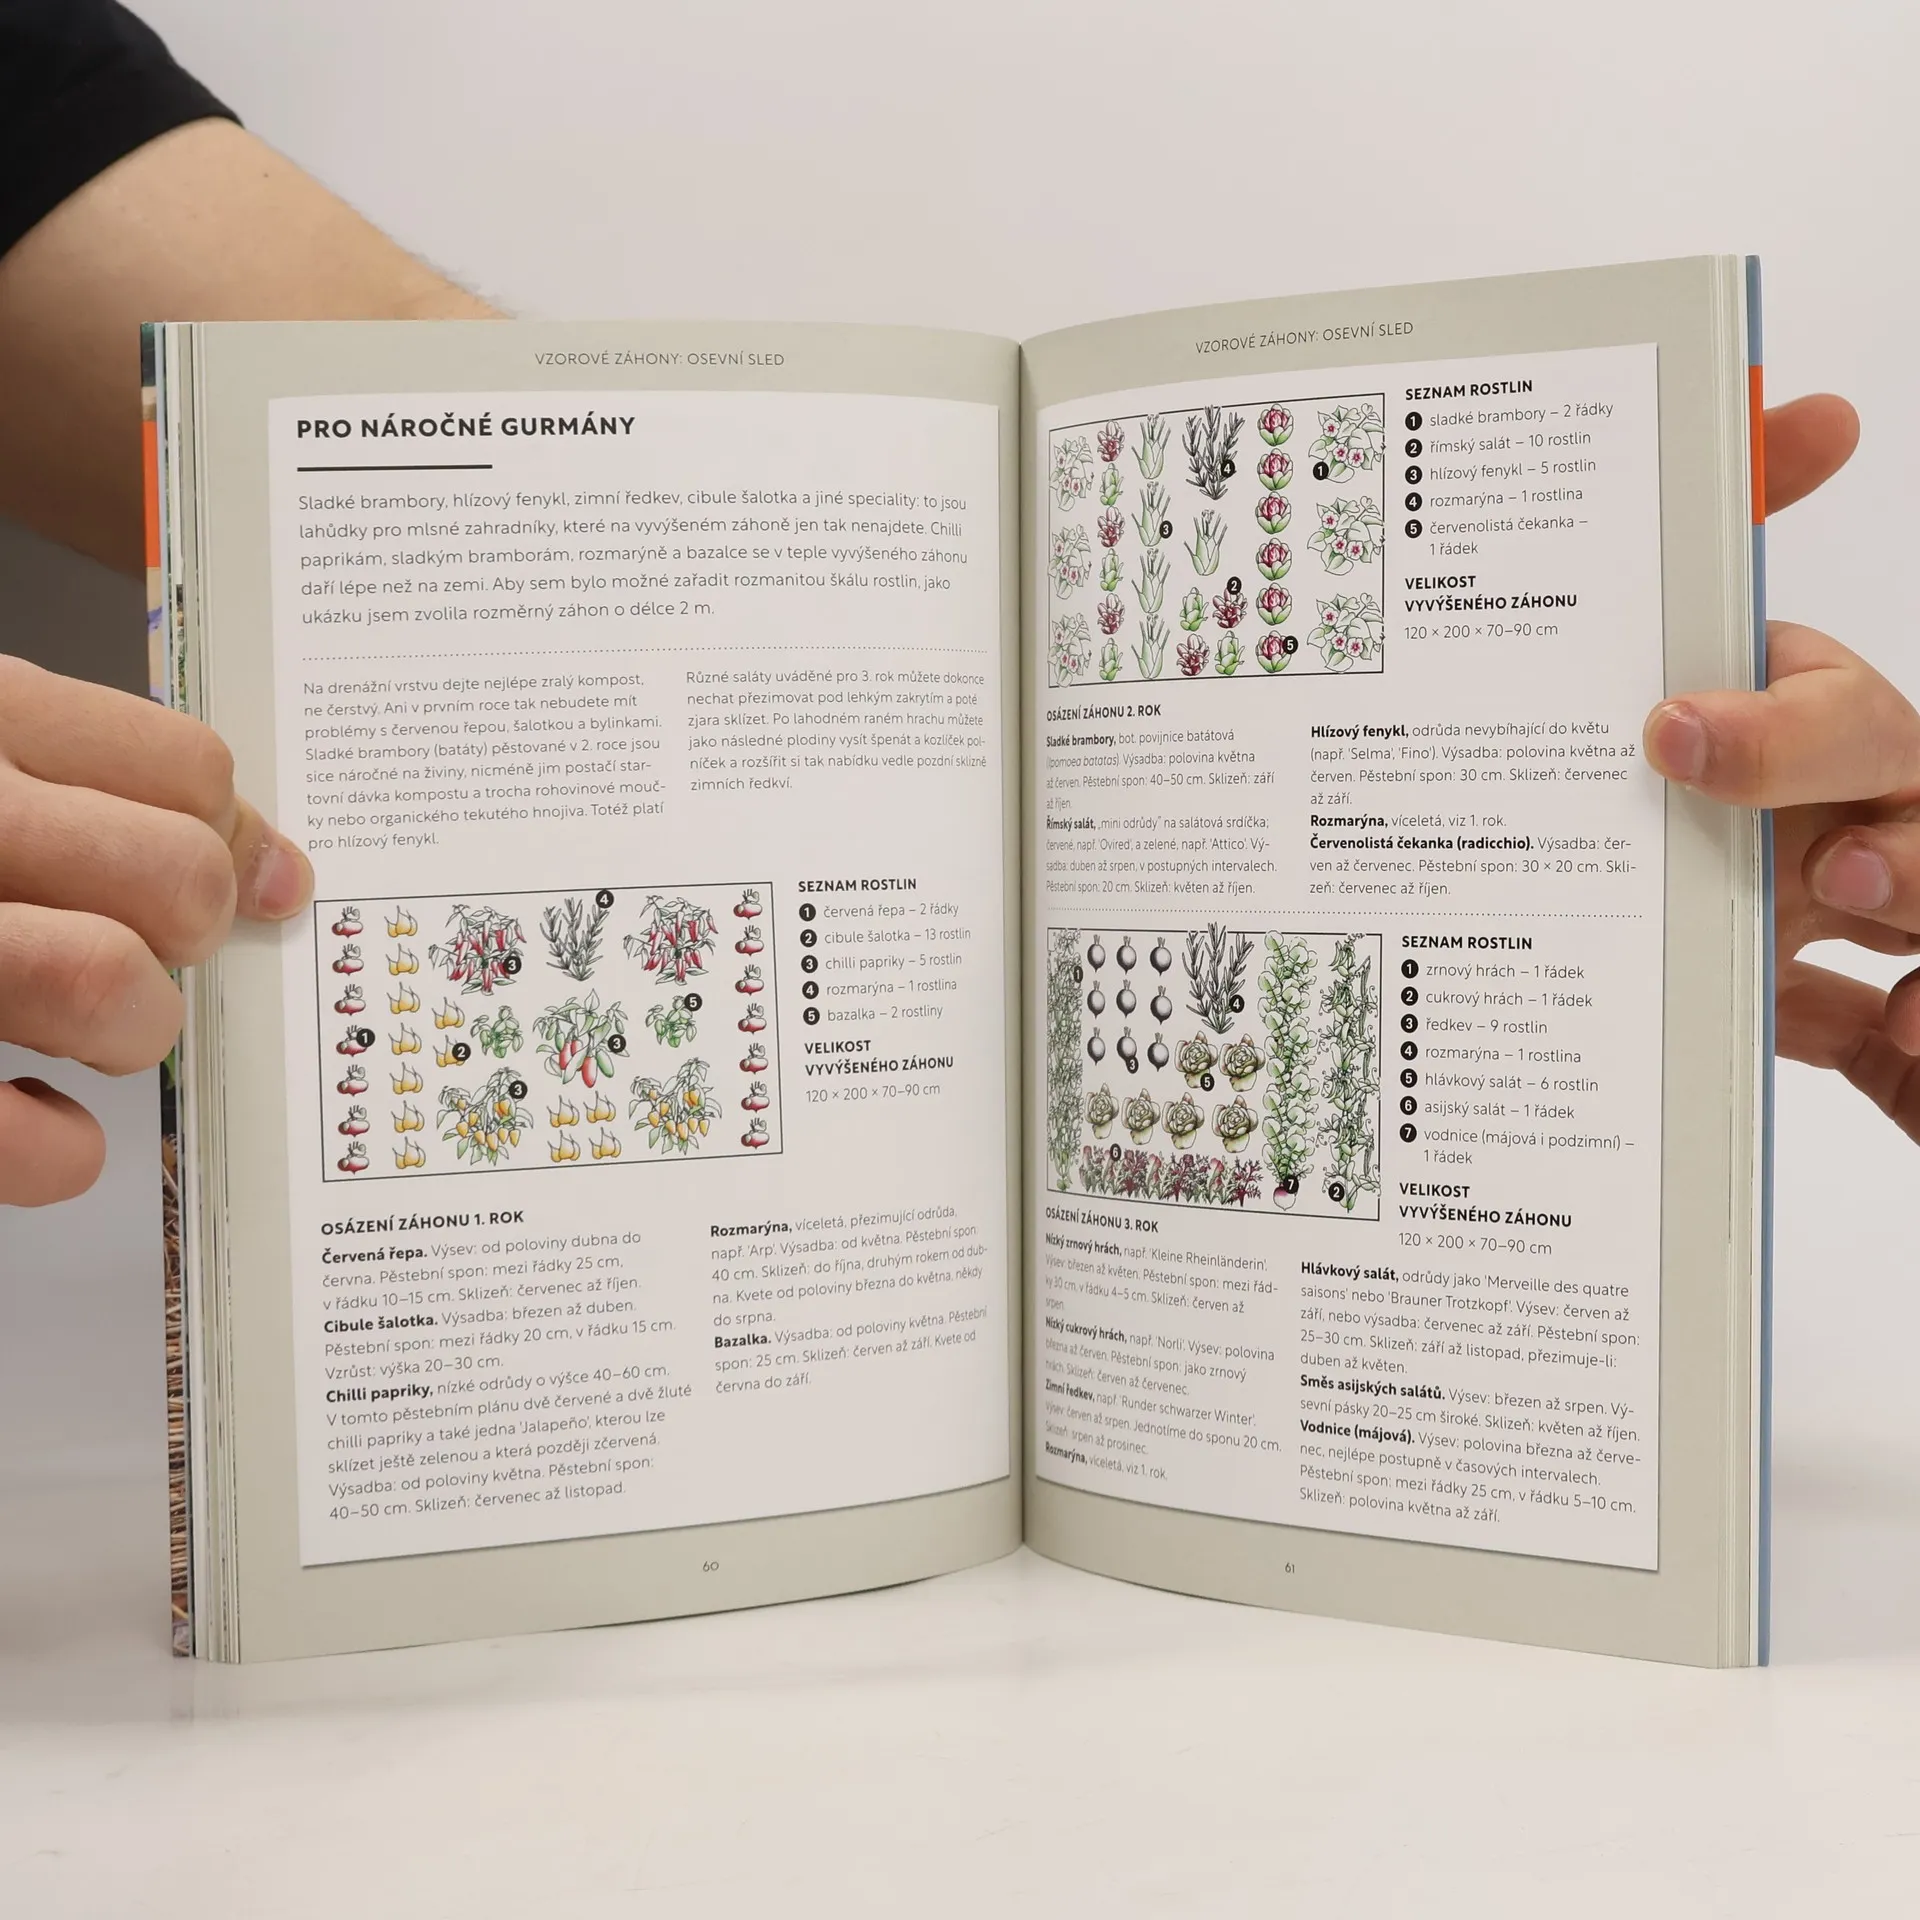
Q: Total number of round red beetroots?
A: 14